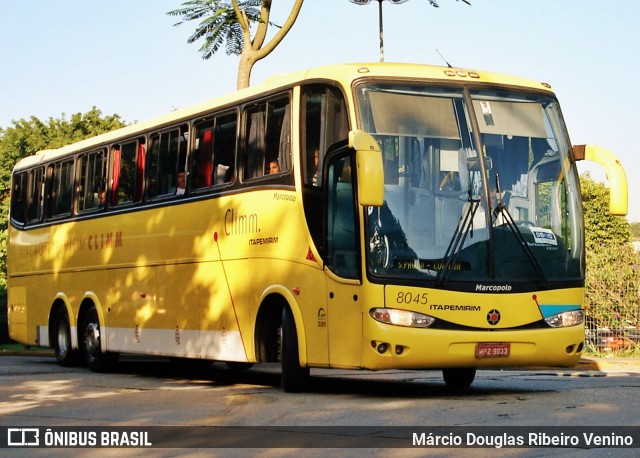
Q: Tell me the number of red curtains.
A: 3